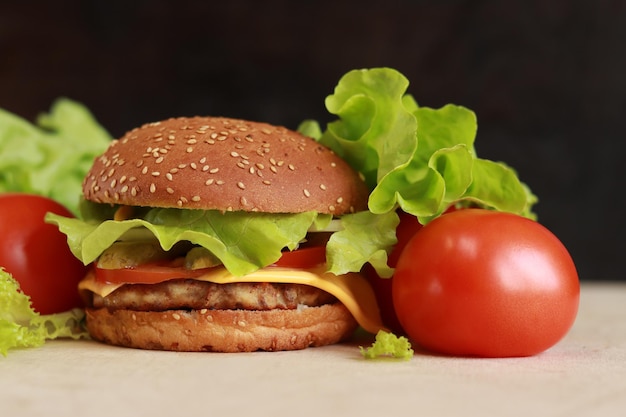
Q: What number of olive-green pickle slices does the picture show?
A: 2